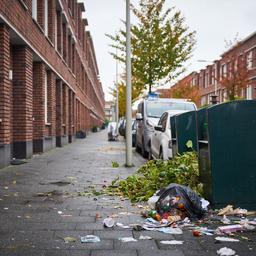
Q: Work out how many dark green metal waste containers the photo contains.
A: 2